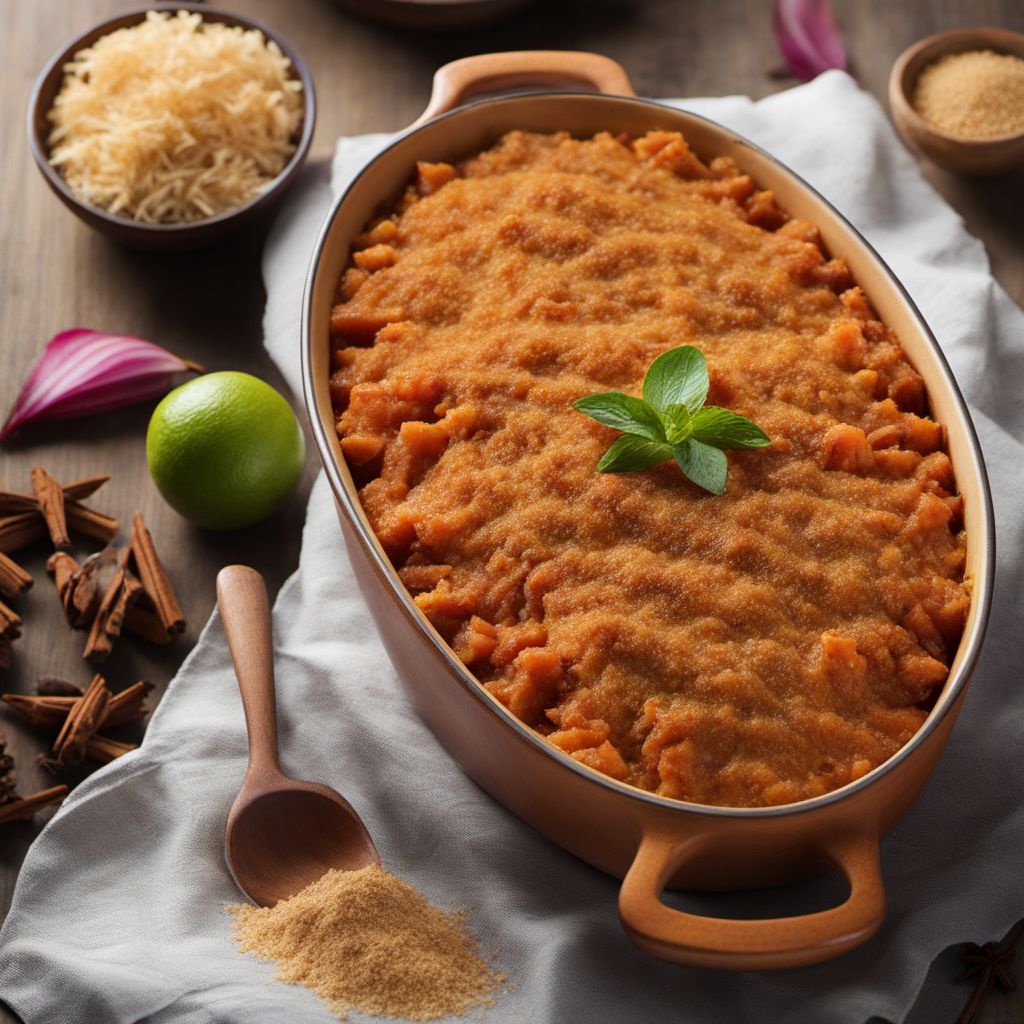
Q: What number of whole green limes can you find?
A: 1